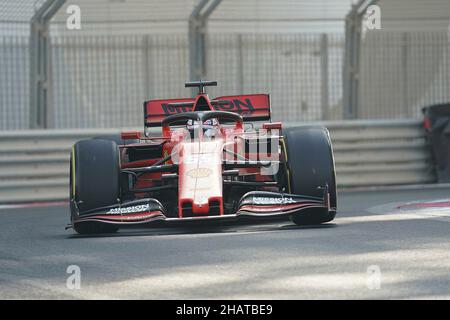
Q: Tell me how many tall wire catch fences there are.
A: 1